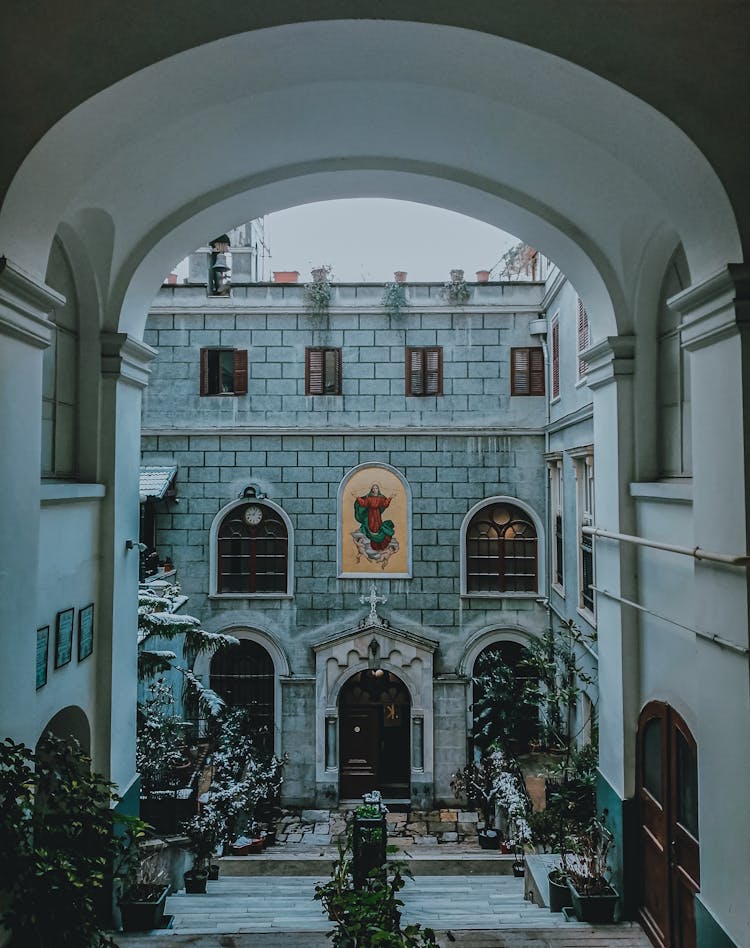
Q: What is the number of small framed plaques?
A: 3